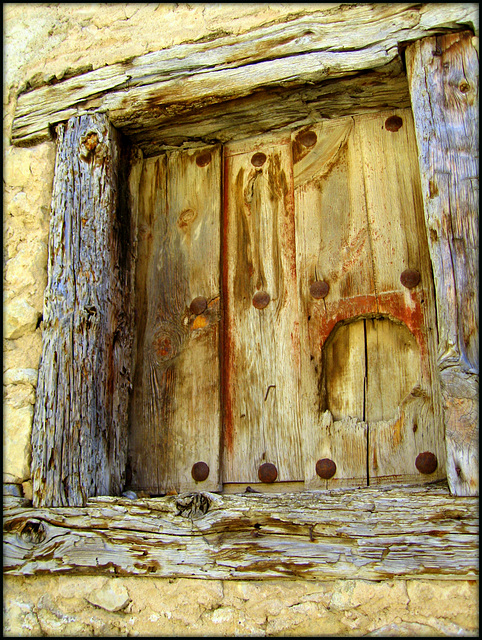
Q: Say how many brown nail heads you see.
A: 12